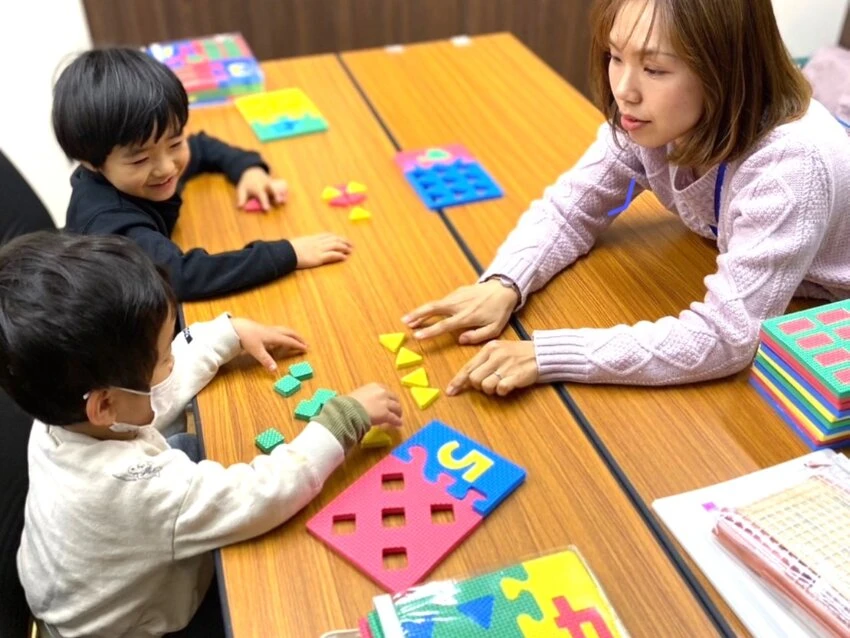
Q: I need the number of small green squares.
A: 5